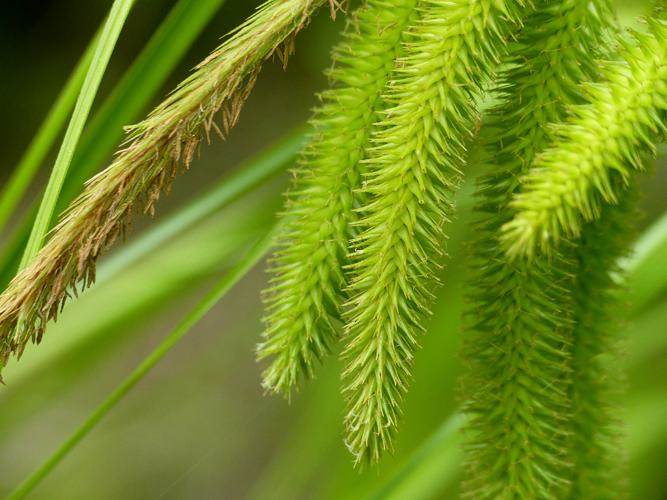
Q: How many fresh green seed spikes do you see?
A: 5